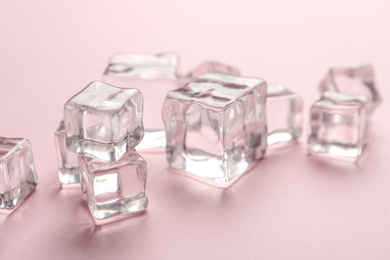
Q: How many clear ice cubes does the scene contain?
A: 10